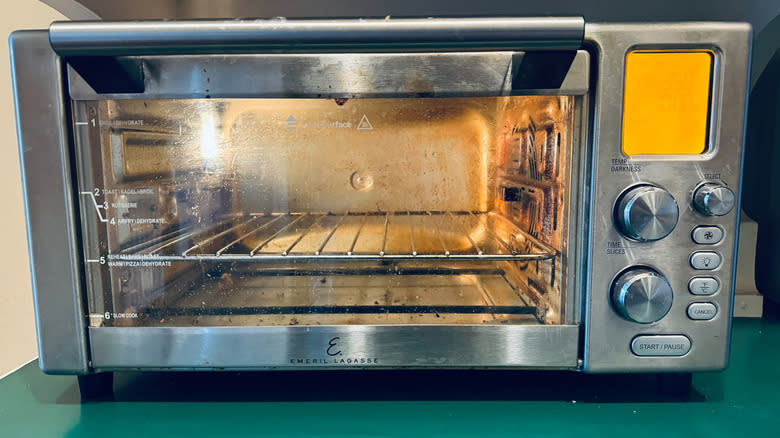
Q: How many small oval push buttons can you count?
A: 4